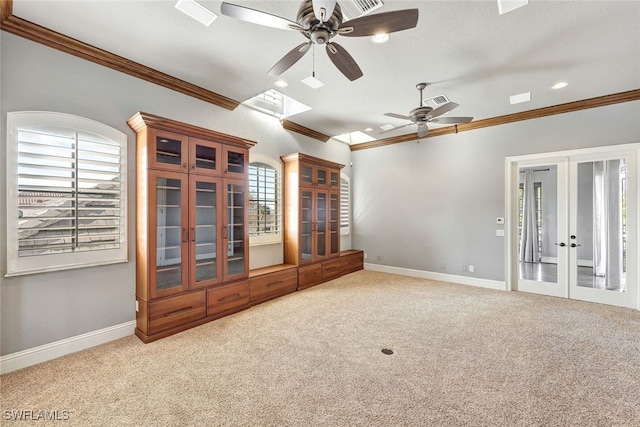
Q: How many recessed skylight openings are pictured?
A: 2